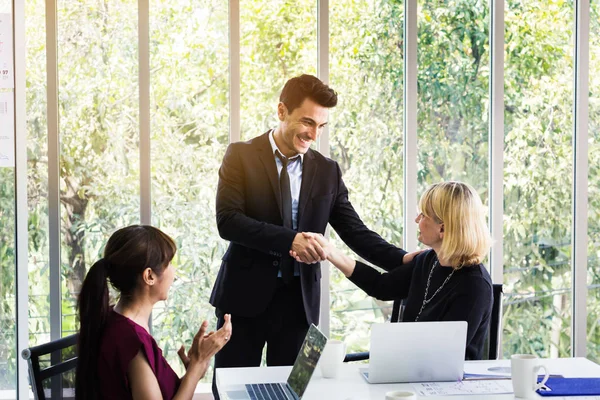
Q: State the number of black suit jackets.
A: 1